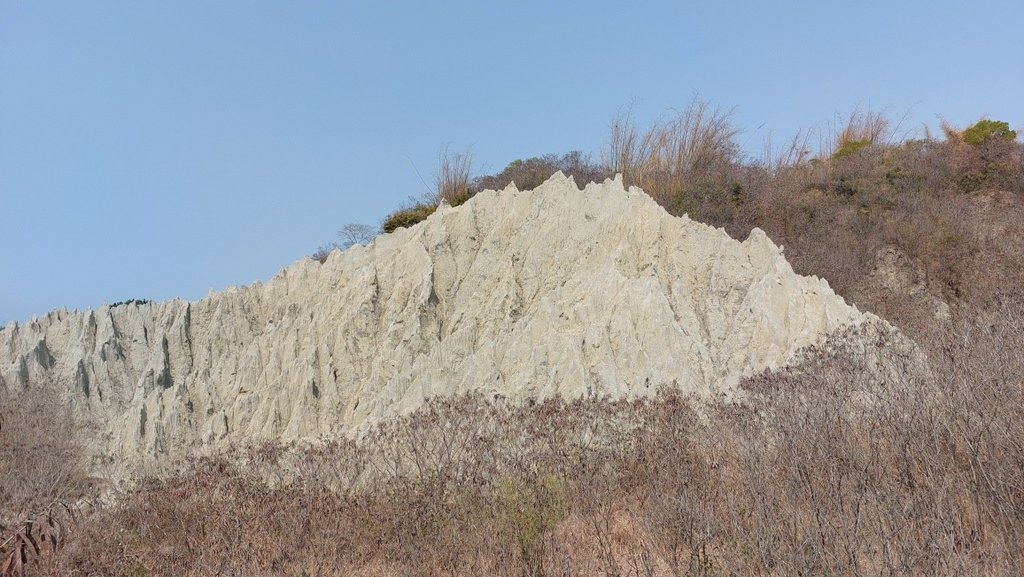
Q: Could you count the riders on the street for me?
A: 0